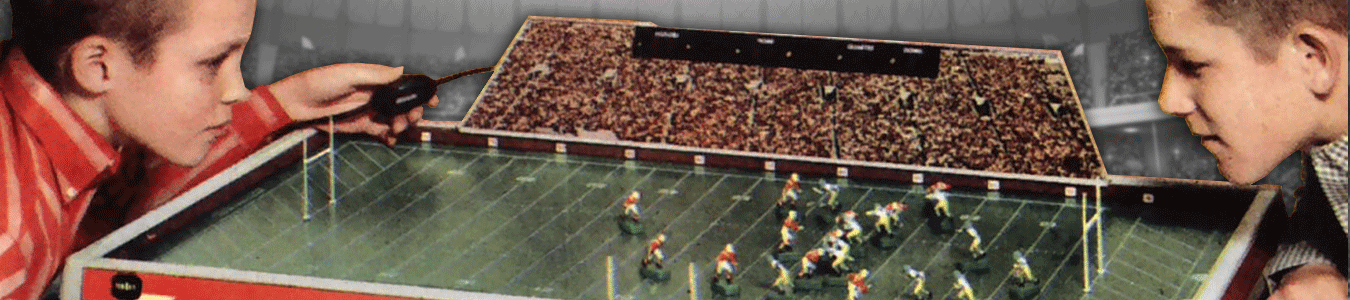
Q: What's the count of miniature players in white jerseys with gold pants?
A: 11